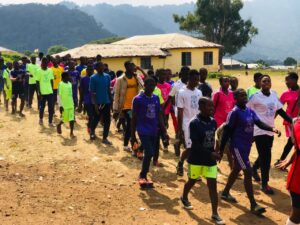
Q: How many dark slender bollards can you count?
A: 0